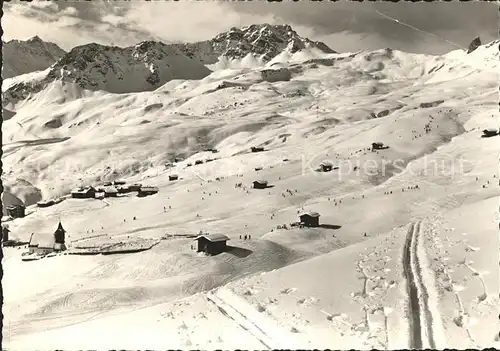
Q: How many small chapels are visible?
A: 1